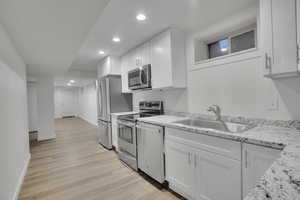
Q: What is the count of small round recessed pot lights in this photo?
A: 5